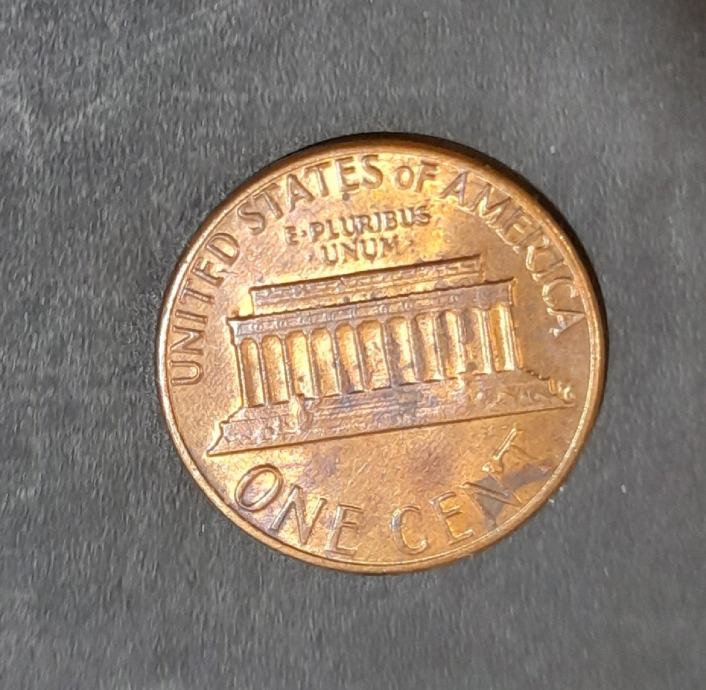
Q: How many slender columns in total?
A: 12